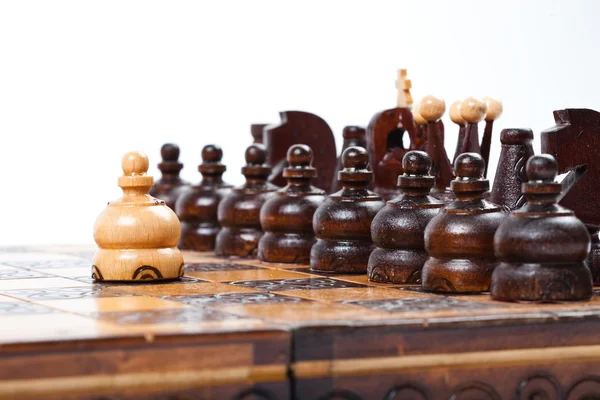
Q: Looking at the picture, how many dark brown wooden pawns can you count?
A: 8